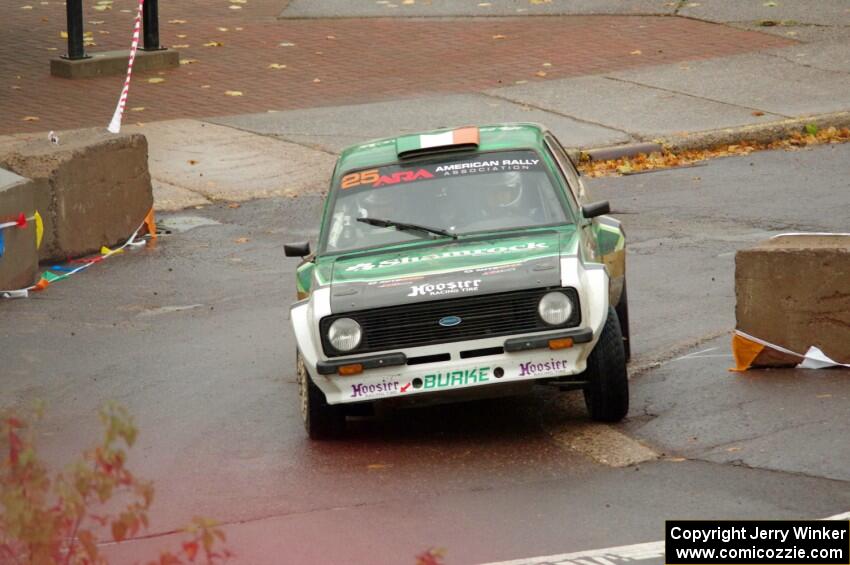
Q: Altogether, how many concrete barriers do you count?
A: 3